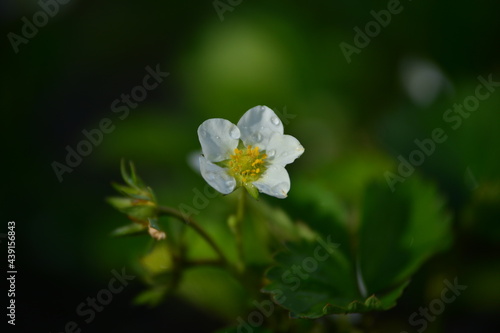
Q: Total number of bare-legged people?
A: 0